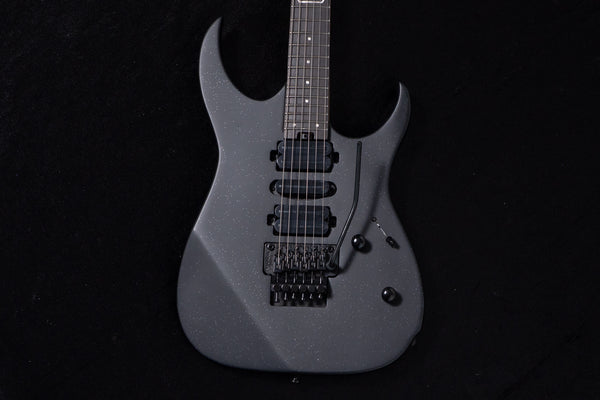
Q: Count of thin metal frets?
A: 13